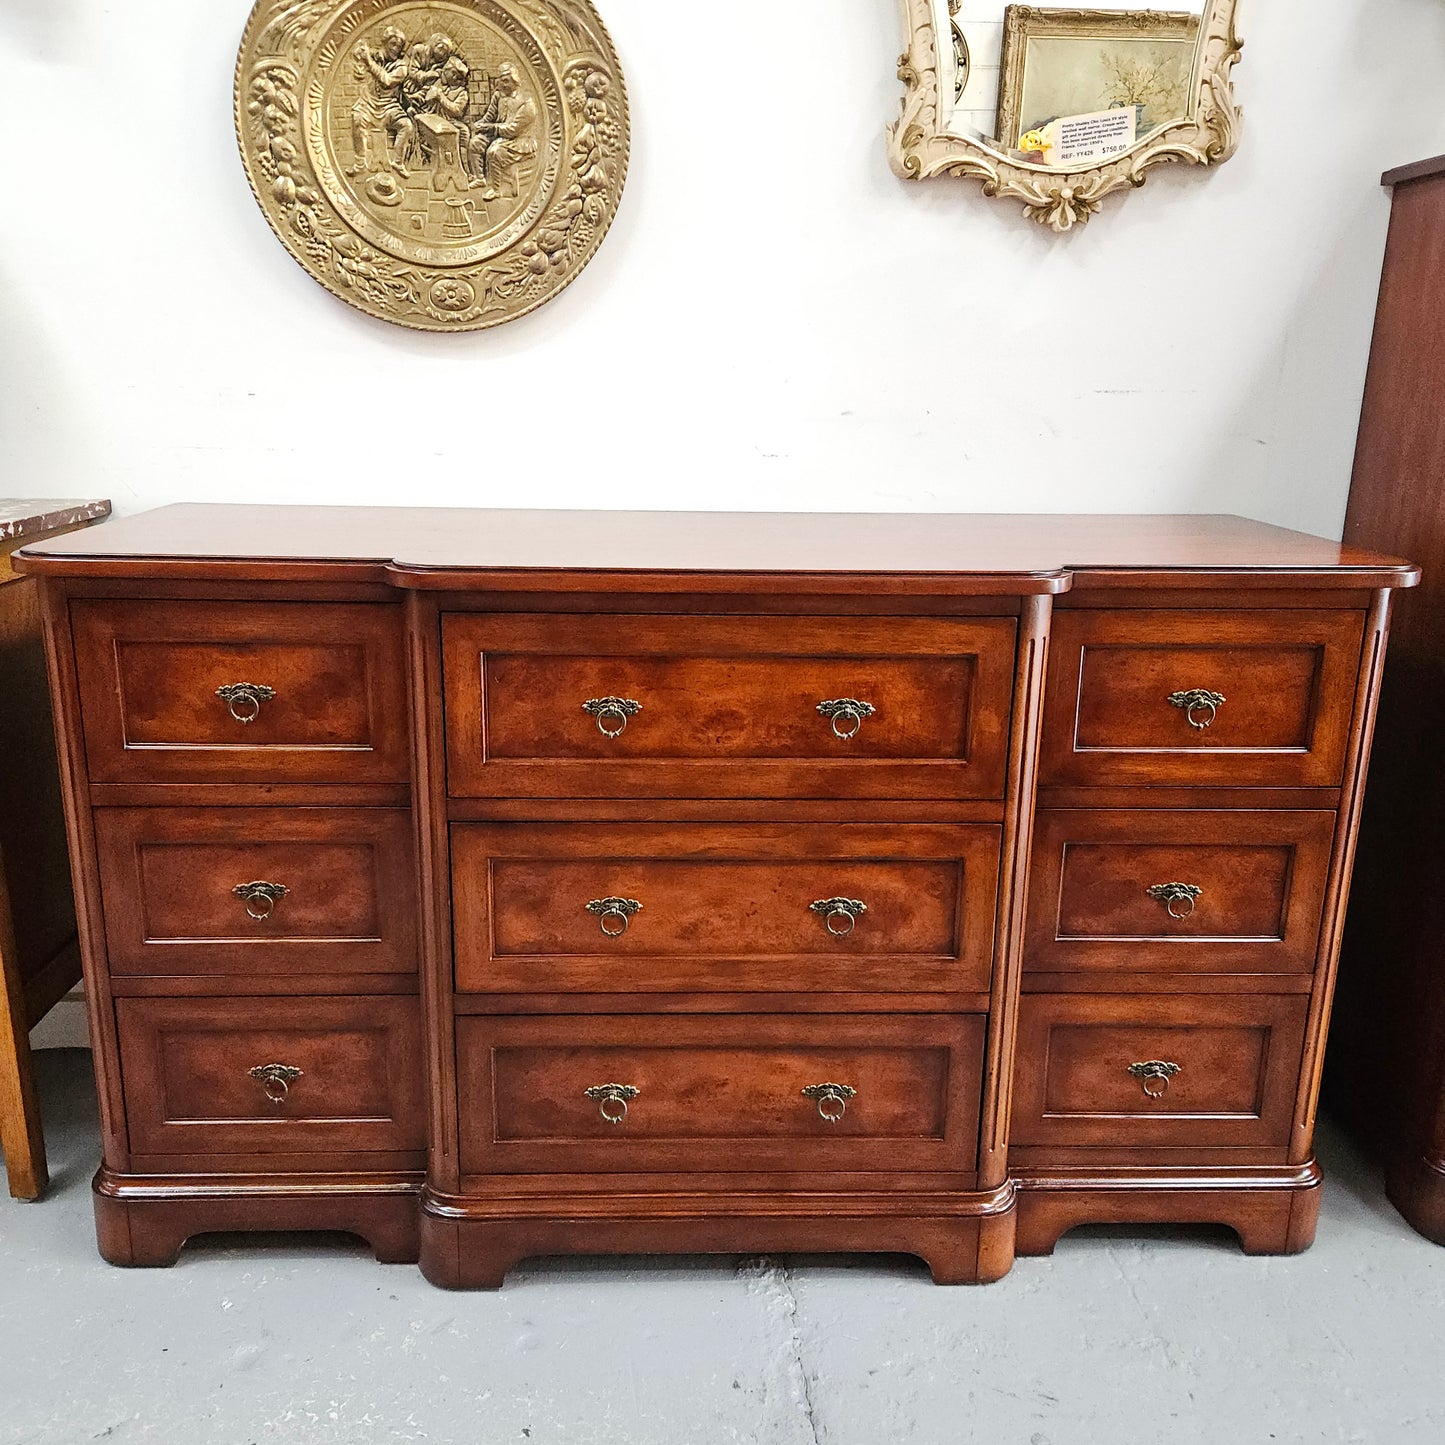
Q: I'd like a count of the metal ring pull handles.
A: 12